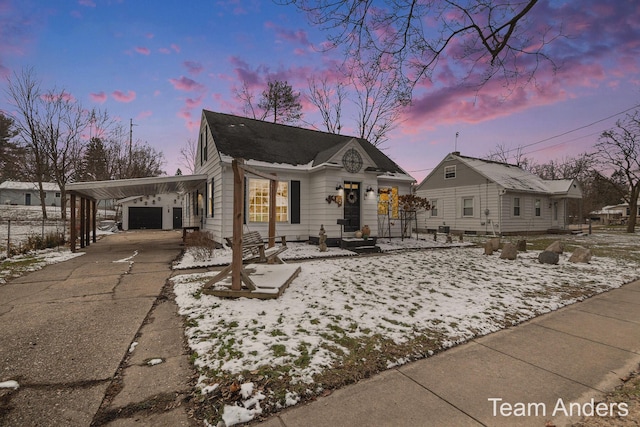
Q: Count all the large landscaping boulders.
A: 7